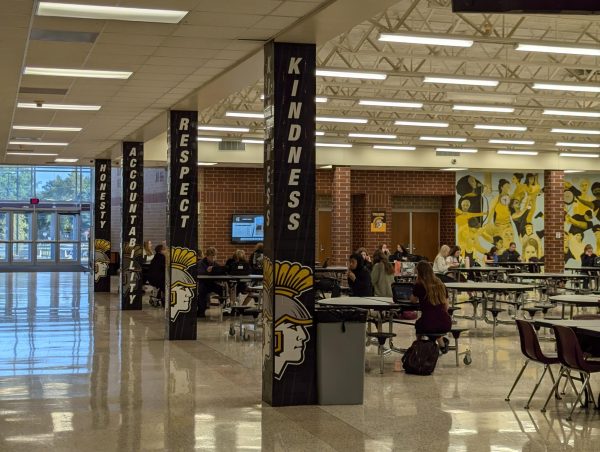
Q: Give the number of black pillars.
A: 4